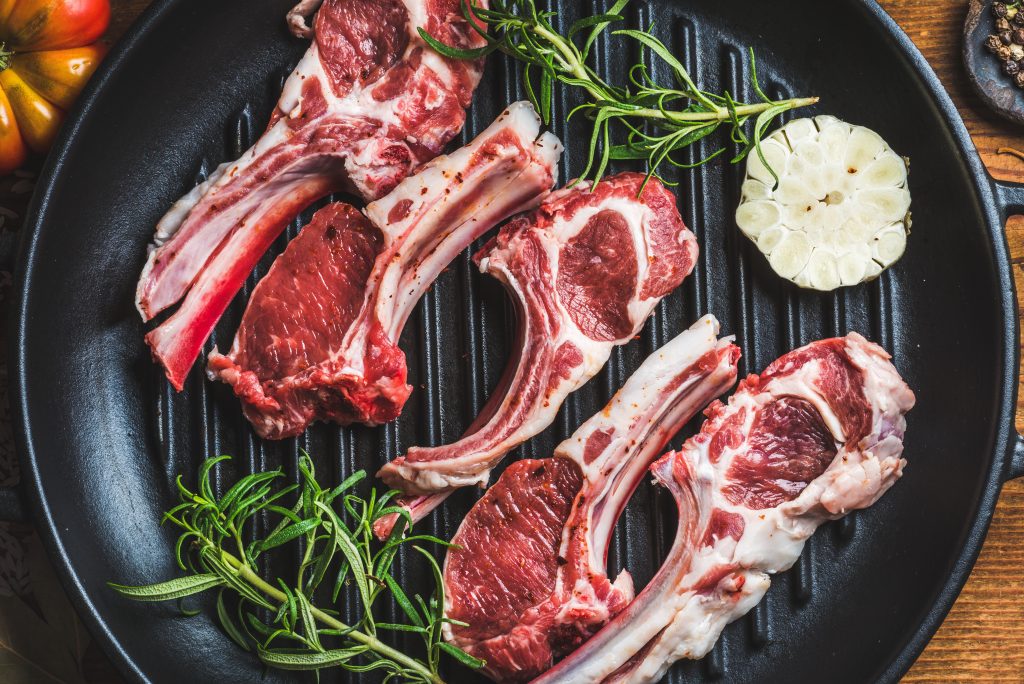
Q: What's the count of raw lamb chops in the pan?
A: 5